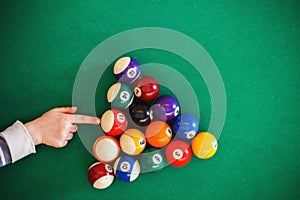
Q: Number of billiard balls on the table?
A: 15